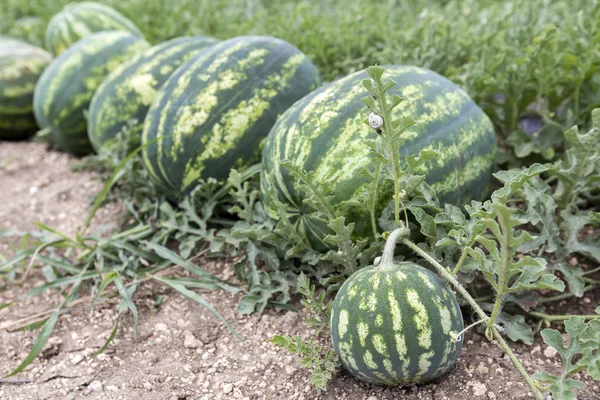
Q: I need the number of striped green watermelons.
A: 7